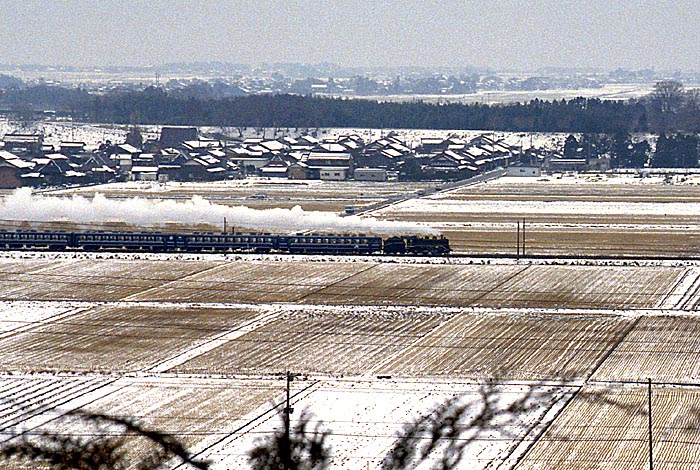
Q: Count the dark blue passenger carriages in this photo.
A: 4